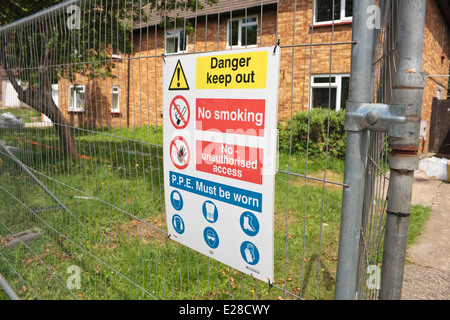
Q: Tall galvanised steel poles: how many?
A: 2